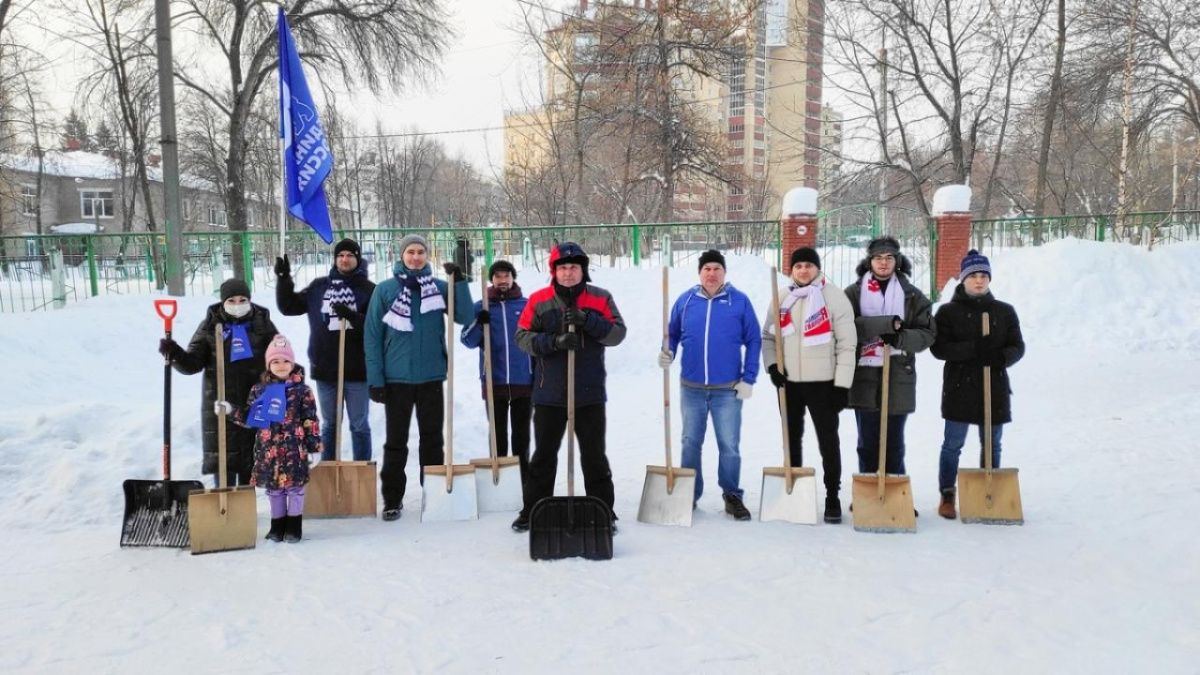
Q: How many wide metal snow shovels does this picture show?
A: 4